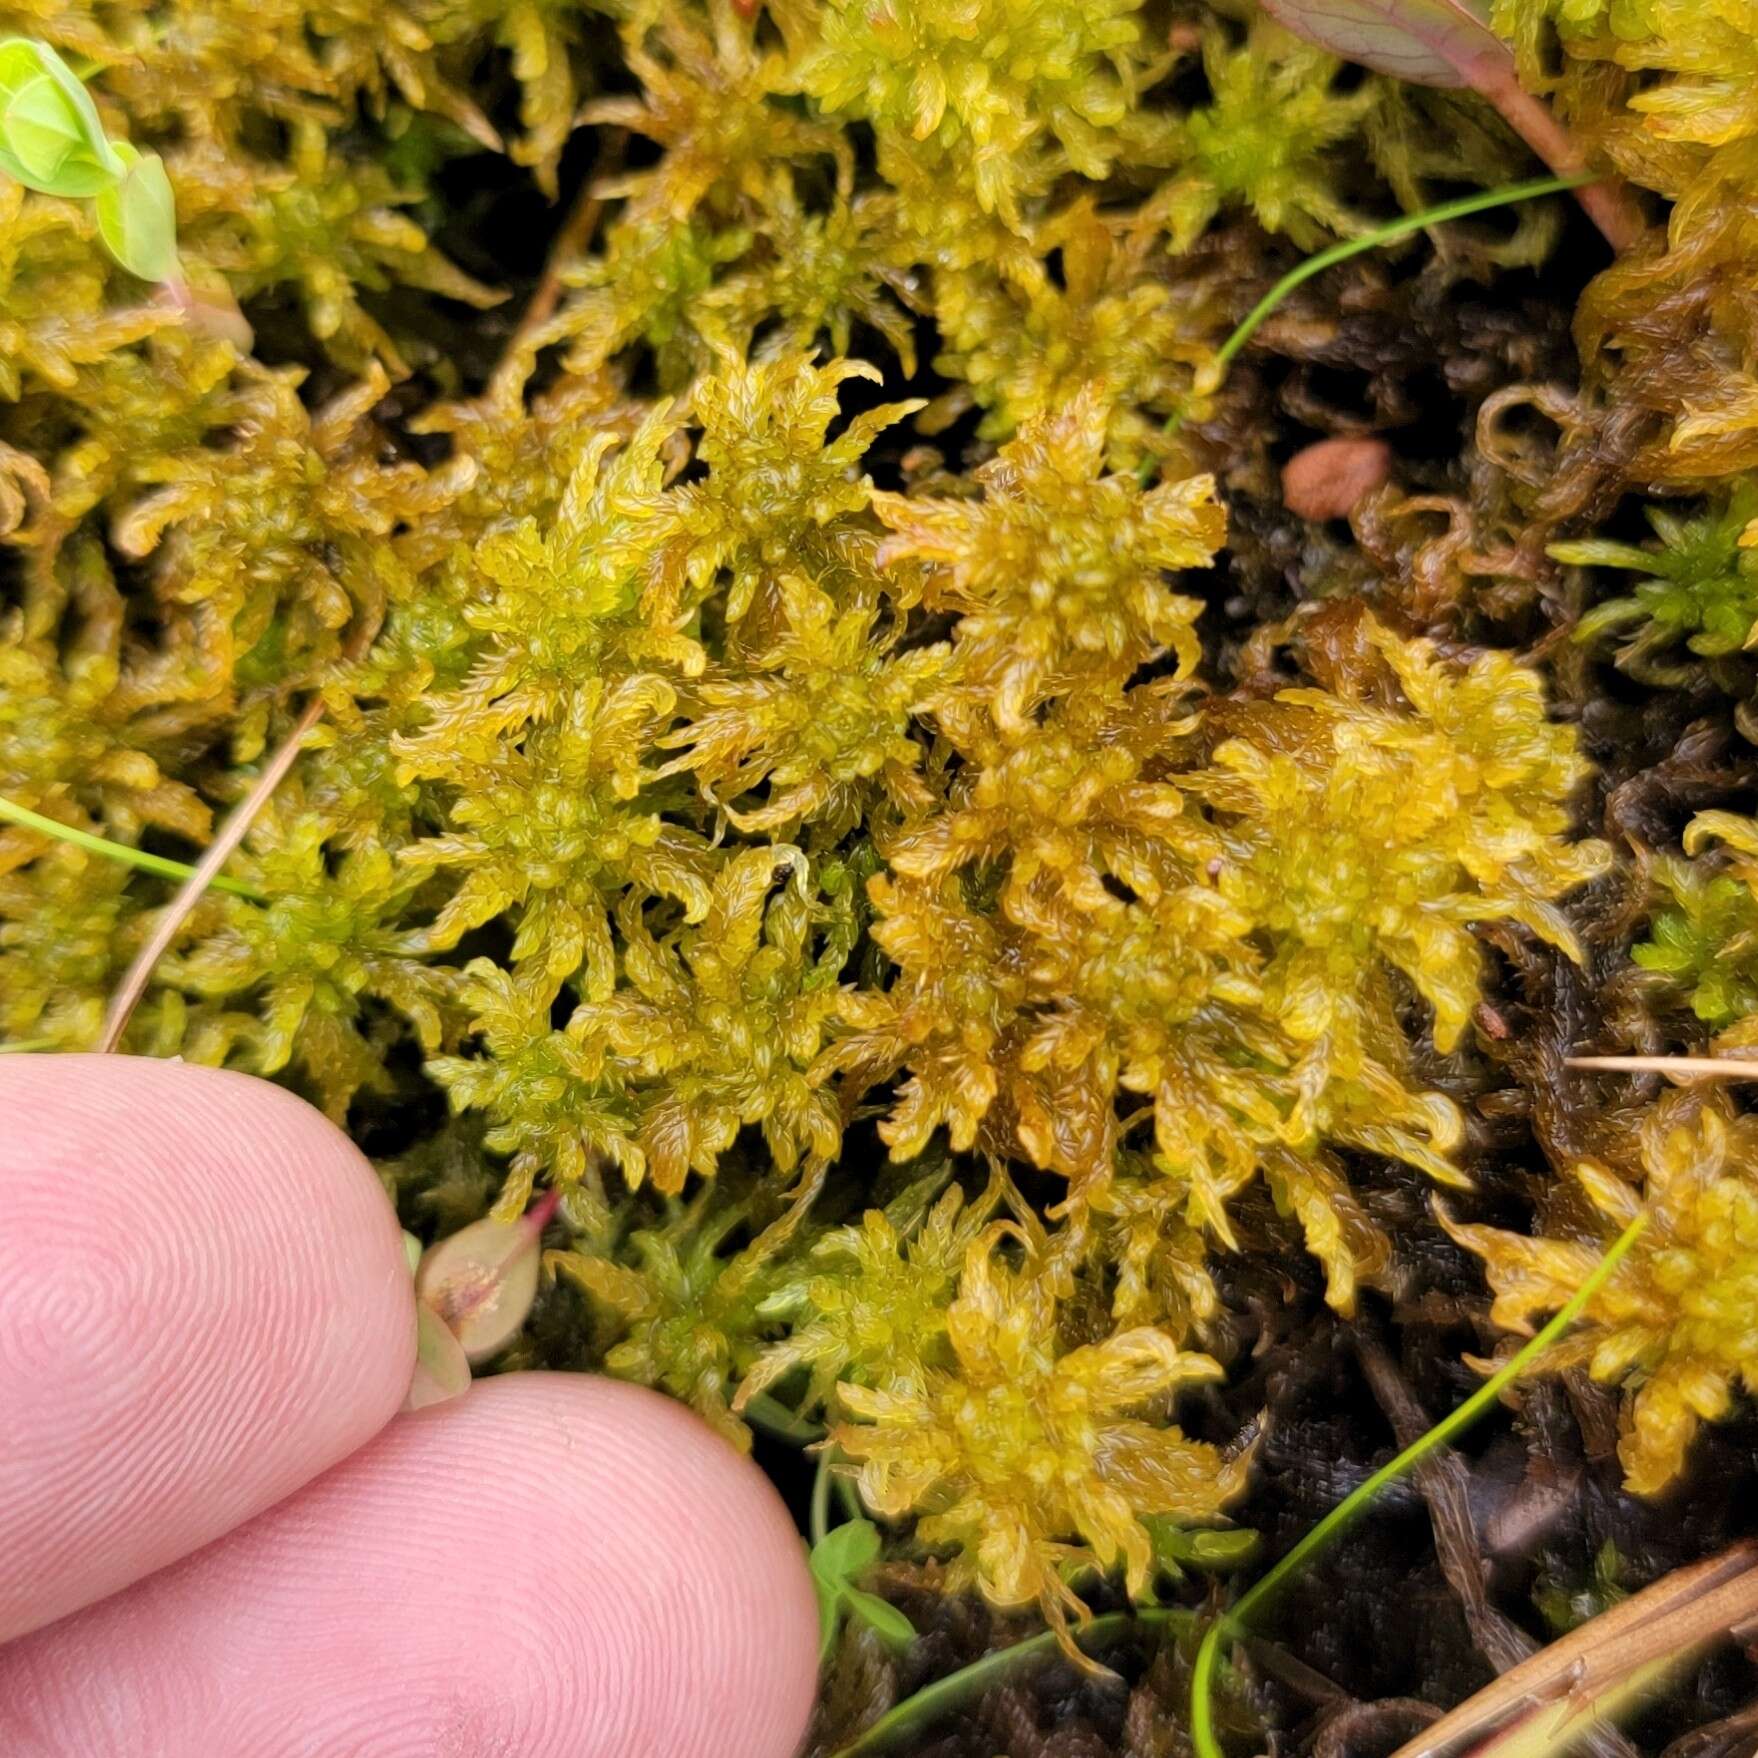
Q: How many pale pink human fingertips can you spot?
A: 2